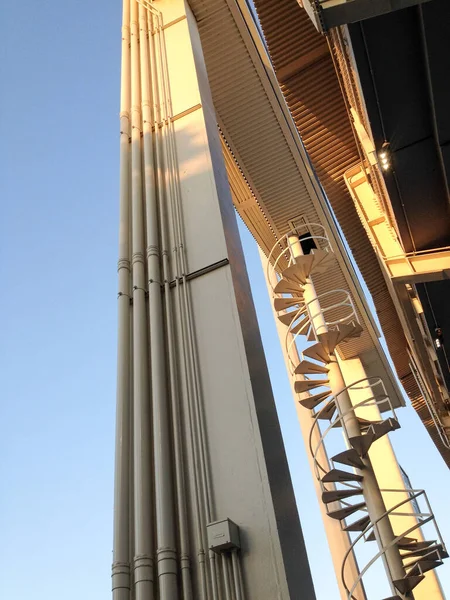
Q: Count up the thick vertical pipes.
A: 3